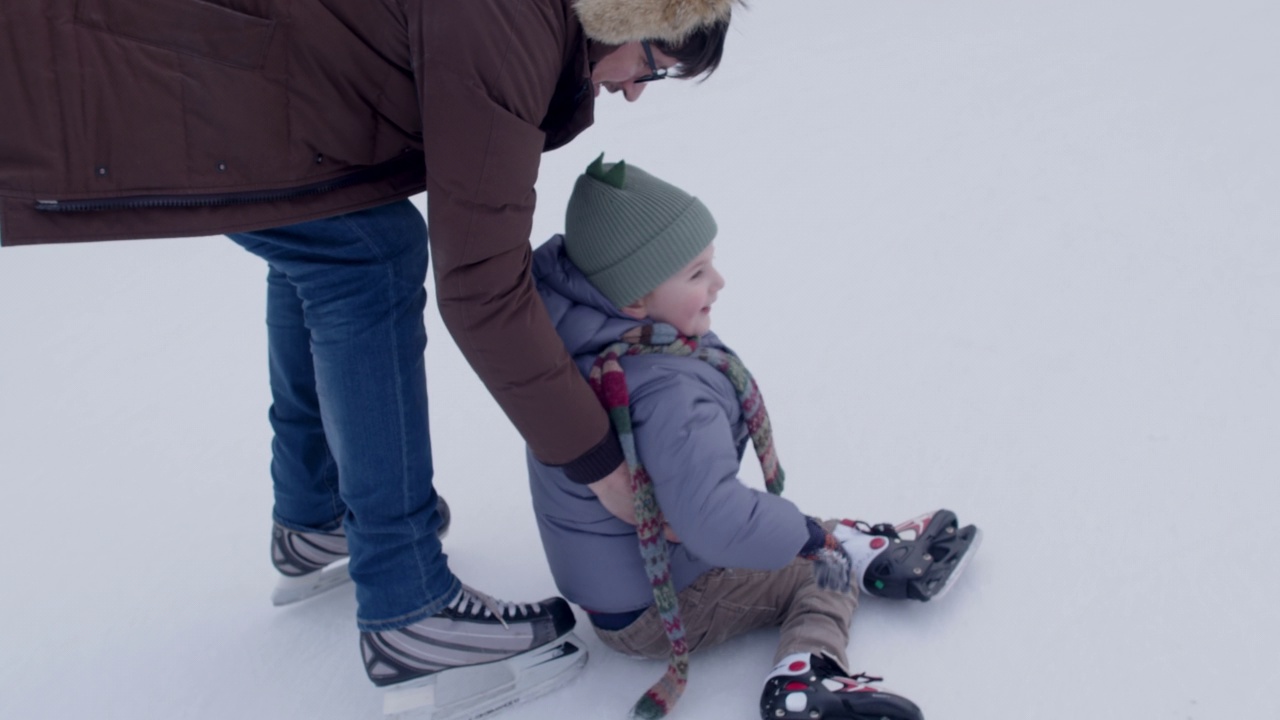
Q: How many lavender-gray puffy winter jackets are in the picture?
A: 1